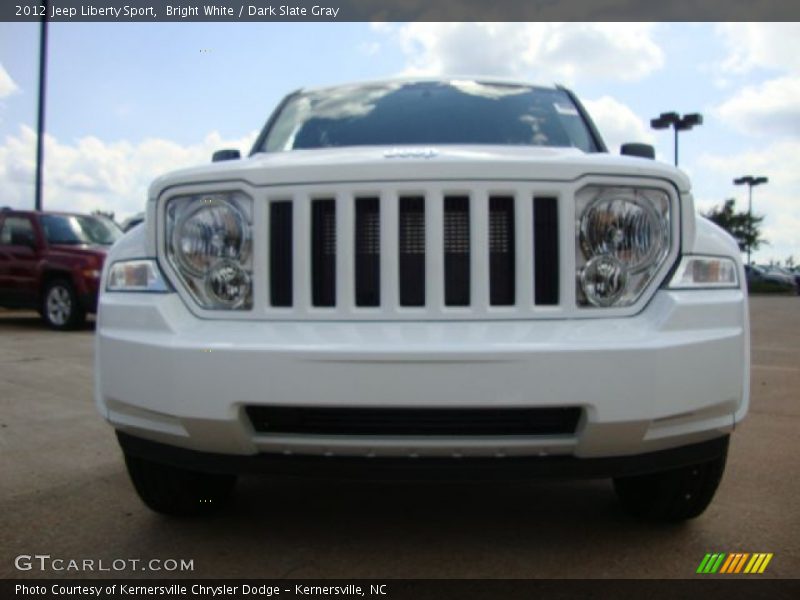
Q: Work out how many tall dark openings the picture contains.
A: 7